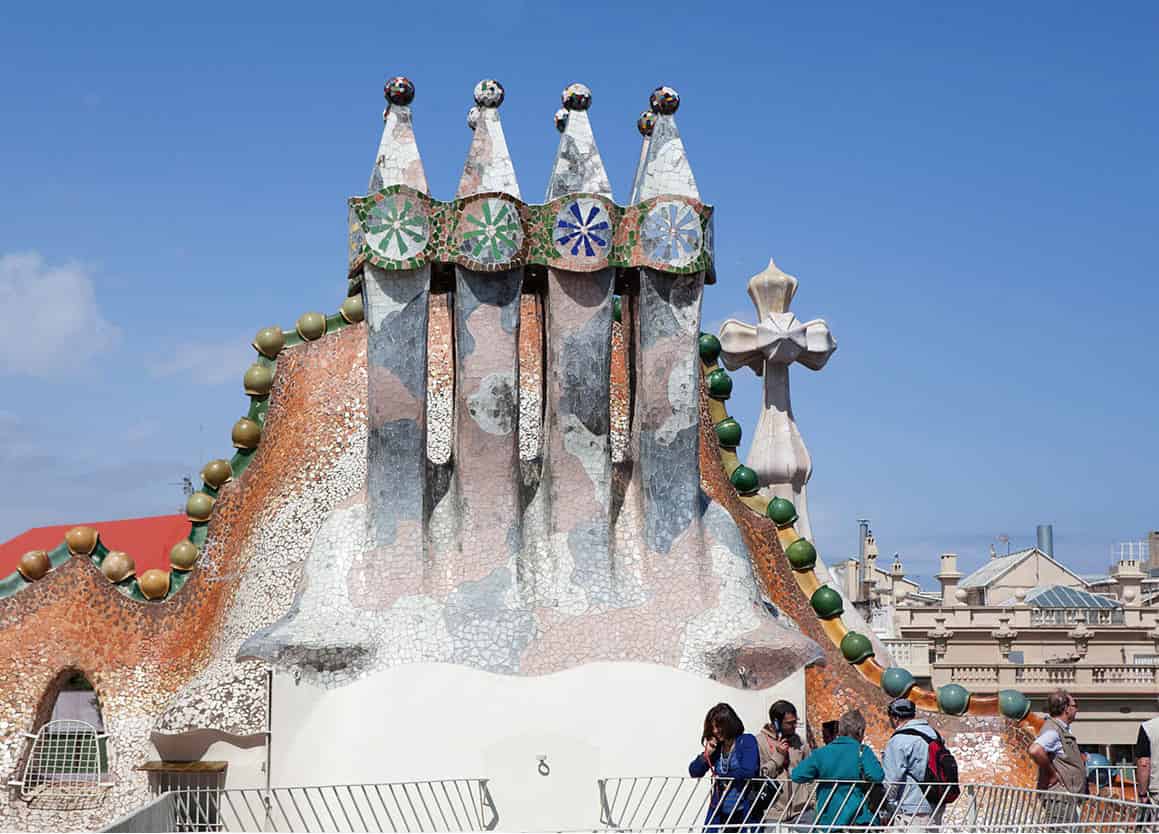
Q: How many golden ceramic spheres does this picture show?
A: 12